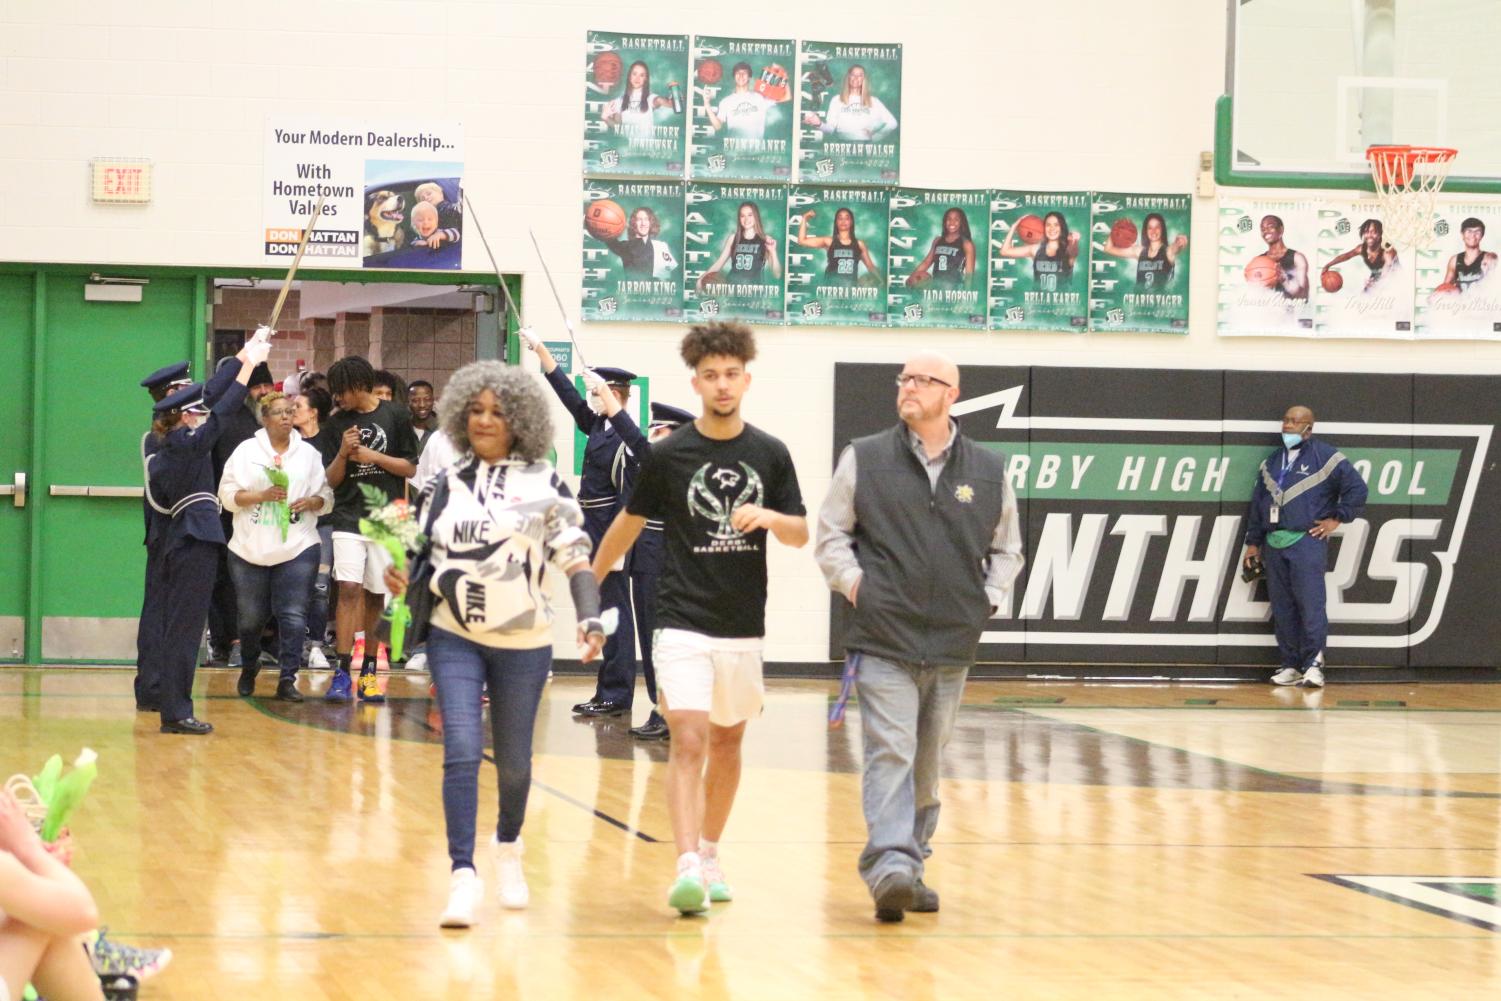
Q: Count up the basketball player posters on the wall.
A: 12